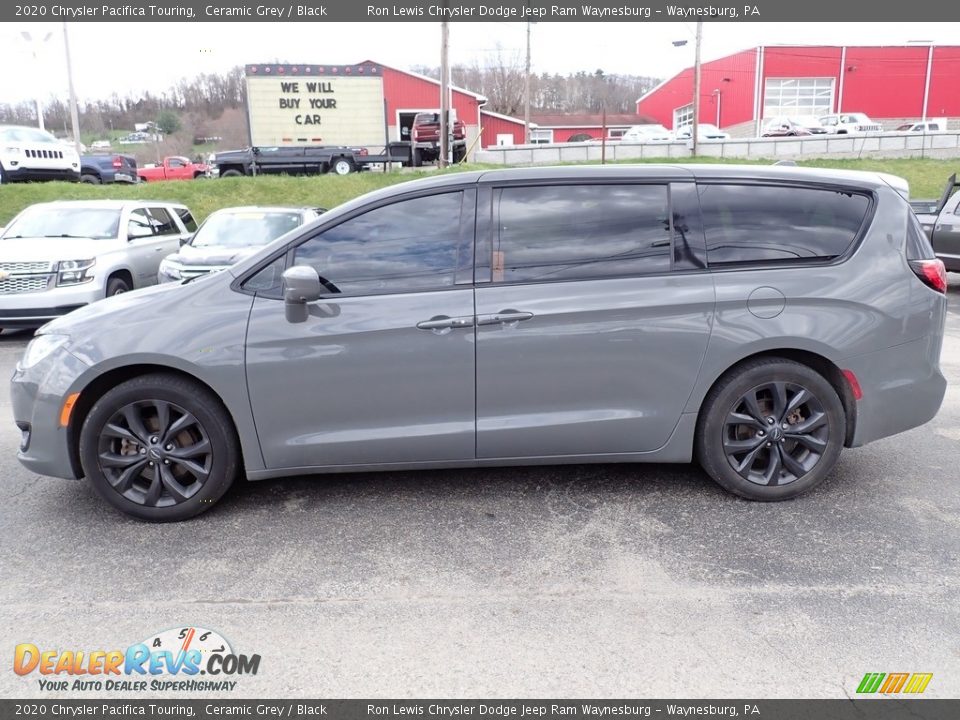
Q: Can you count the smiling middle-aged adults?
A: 0